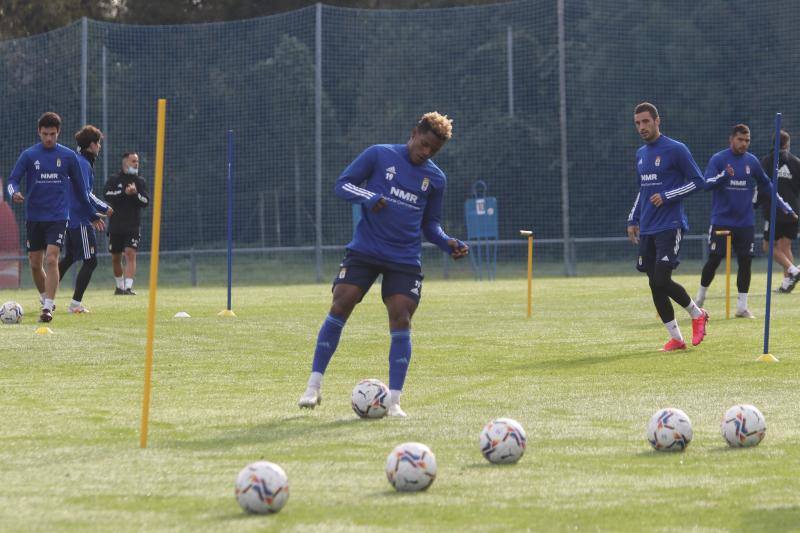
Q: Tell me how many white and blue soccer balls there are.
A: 7